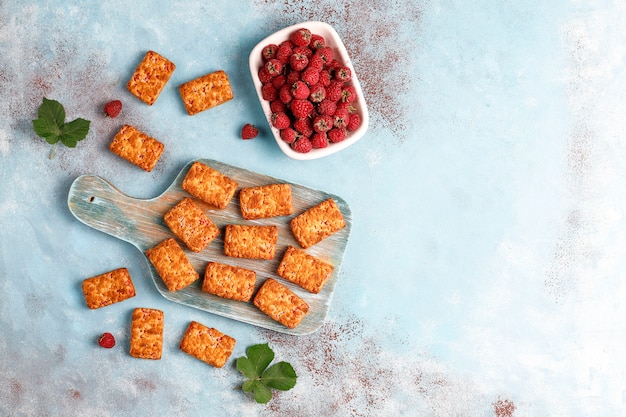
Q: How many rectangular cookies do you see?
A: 15